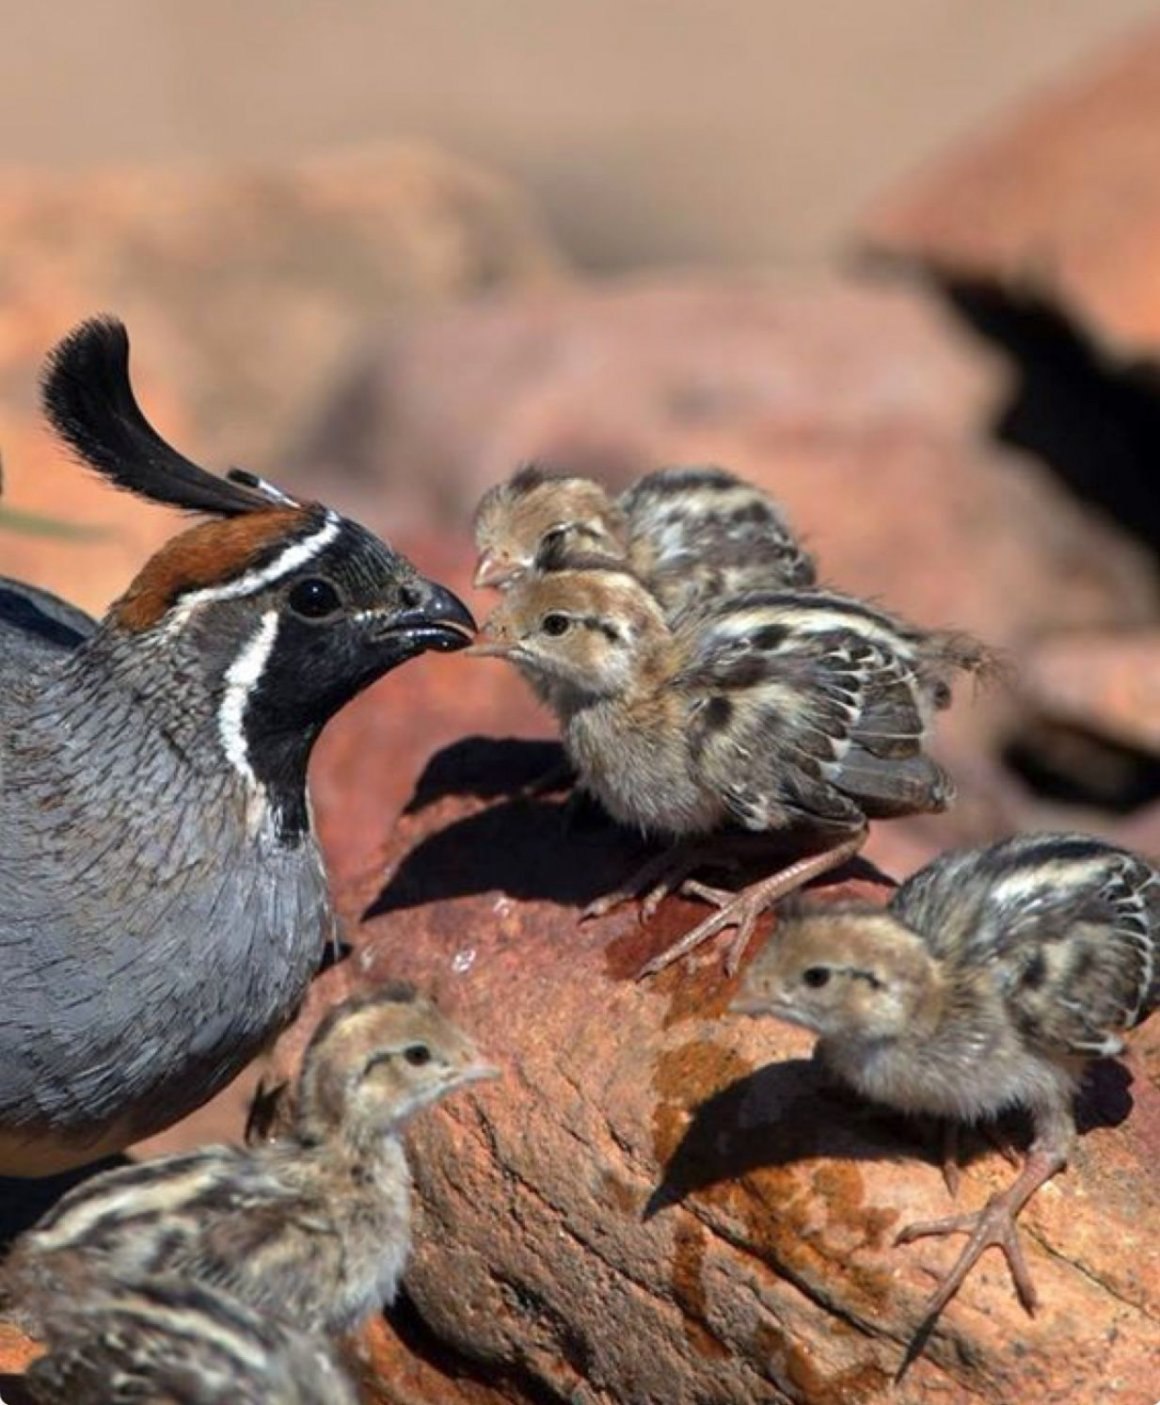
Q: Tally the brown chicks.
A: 5